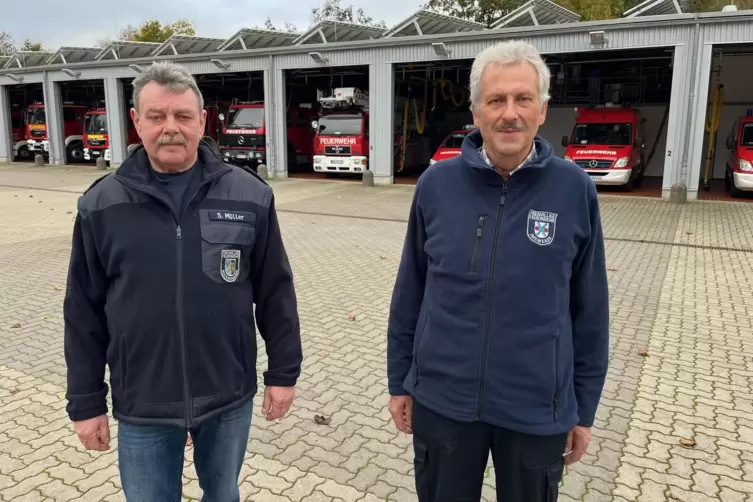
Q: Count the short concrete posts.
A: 5